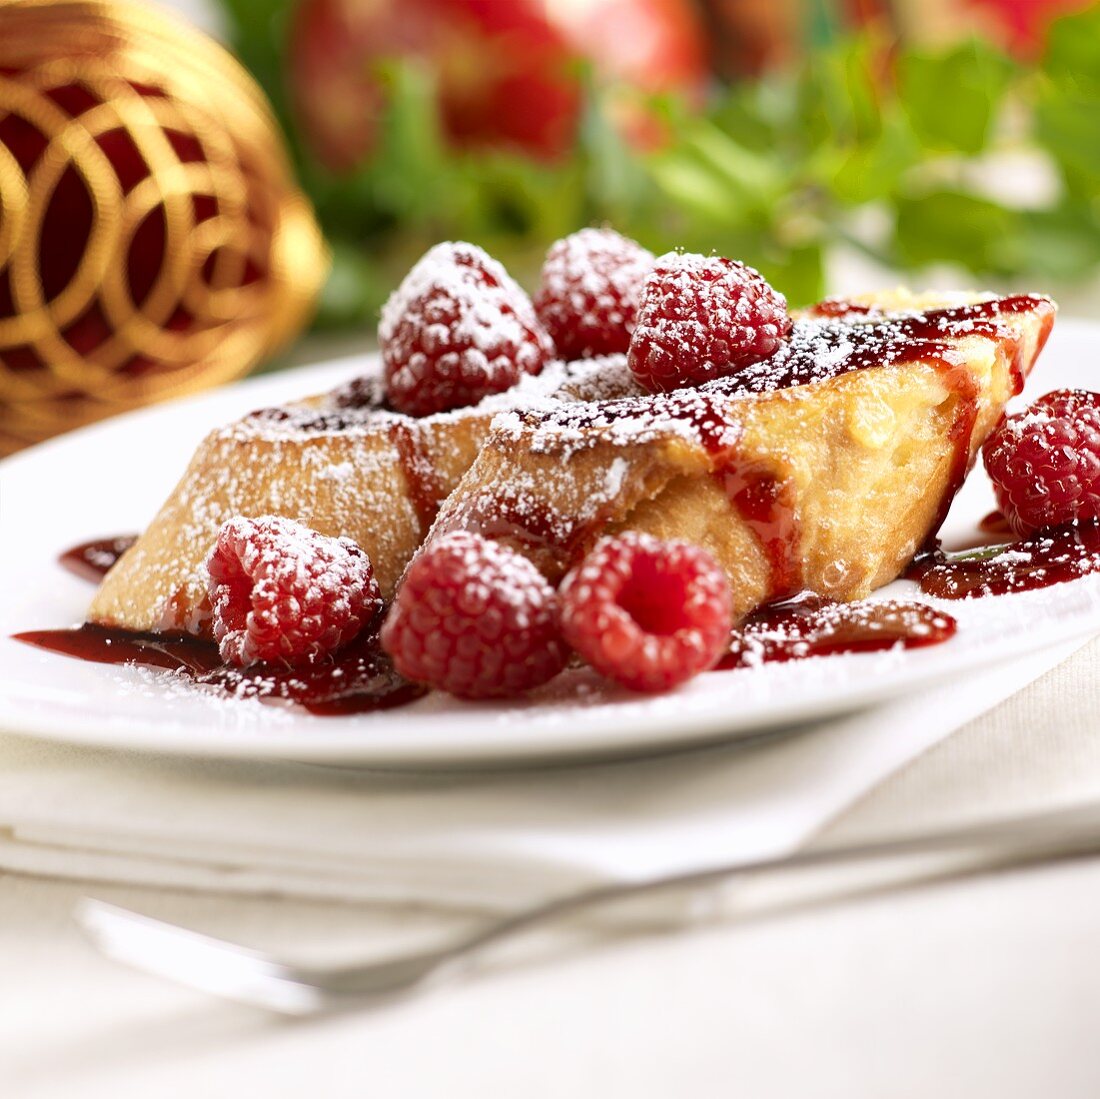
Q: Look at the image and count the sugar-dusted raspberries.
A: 7